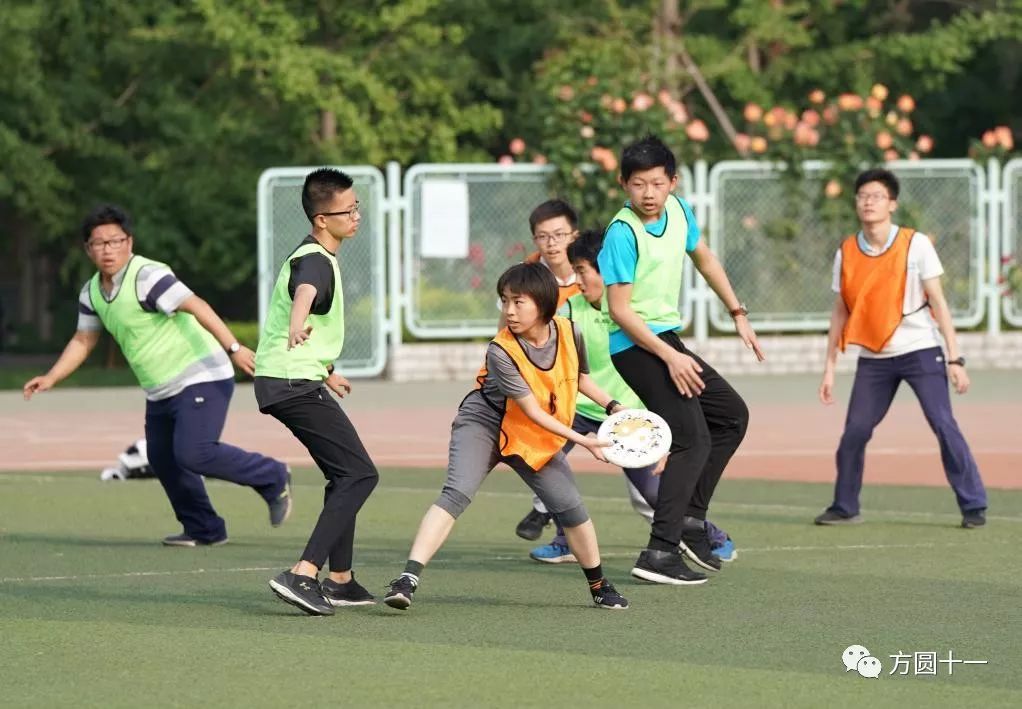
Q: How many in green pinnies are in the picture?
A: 4